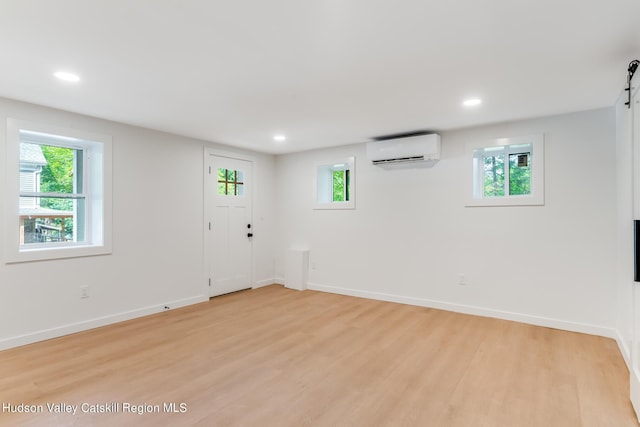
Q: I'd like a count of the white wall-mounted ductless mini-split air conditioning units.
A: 1